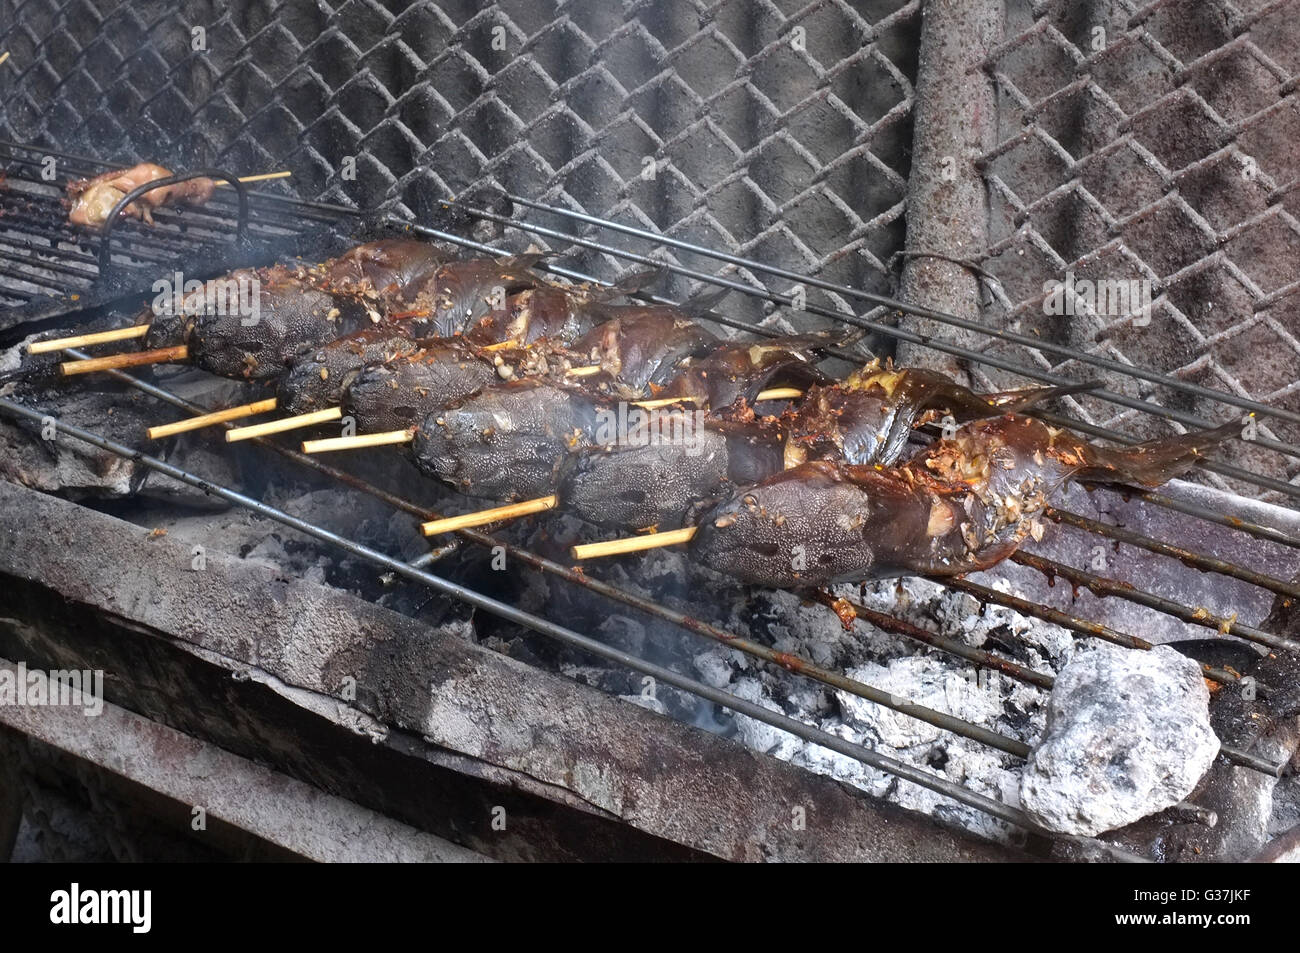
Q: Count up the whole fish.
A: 7